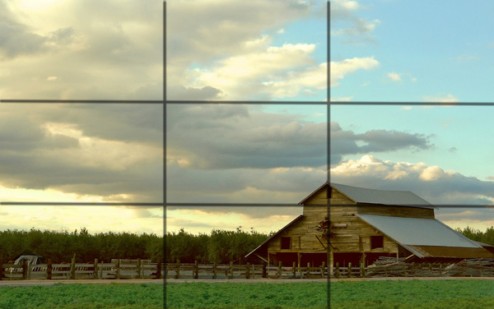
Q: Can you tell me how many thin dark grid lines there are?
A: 4